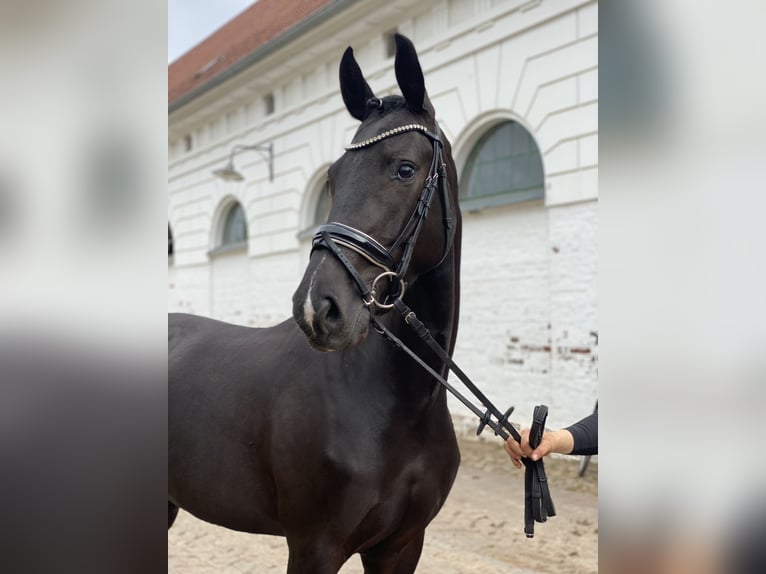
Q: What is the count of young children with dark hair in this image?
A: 0